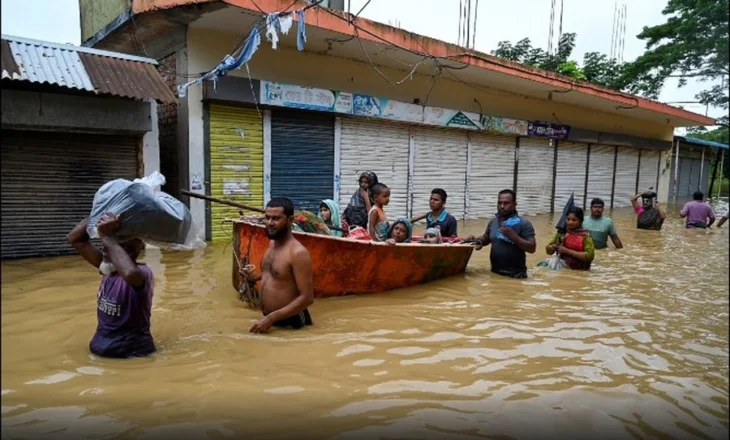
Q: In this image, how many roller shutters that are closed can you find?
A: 11